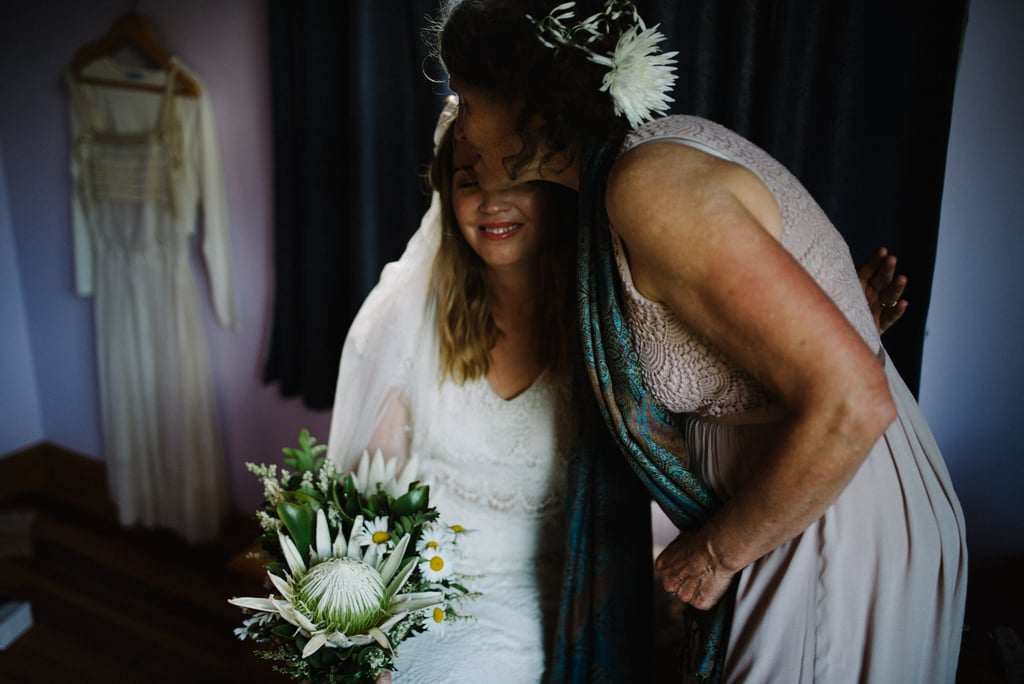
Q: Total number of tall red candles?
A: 0